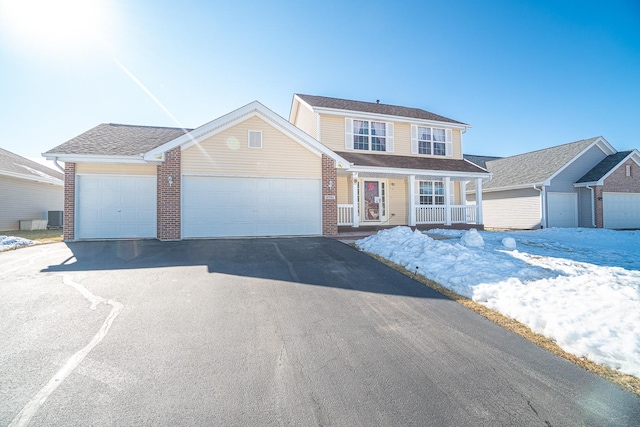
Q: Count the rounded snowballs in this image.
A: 2